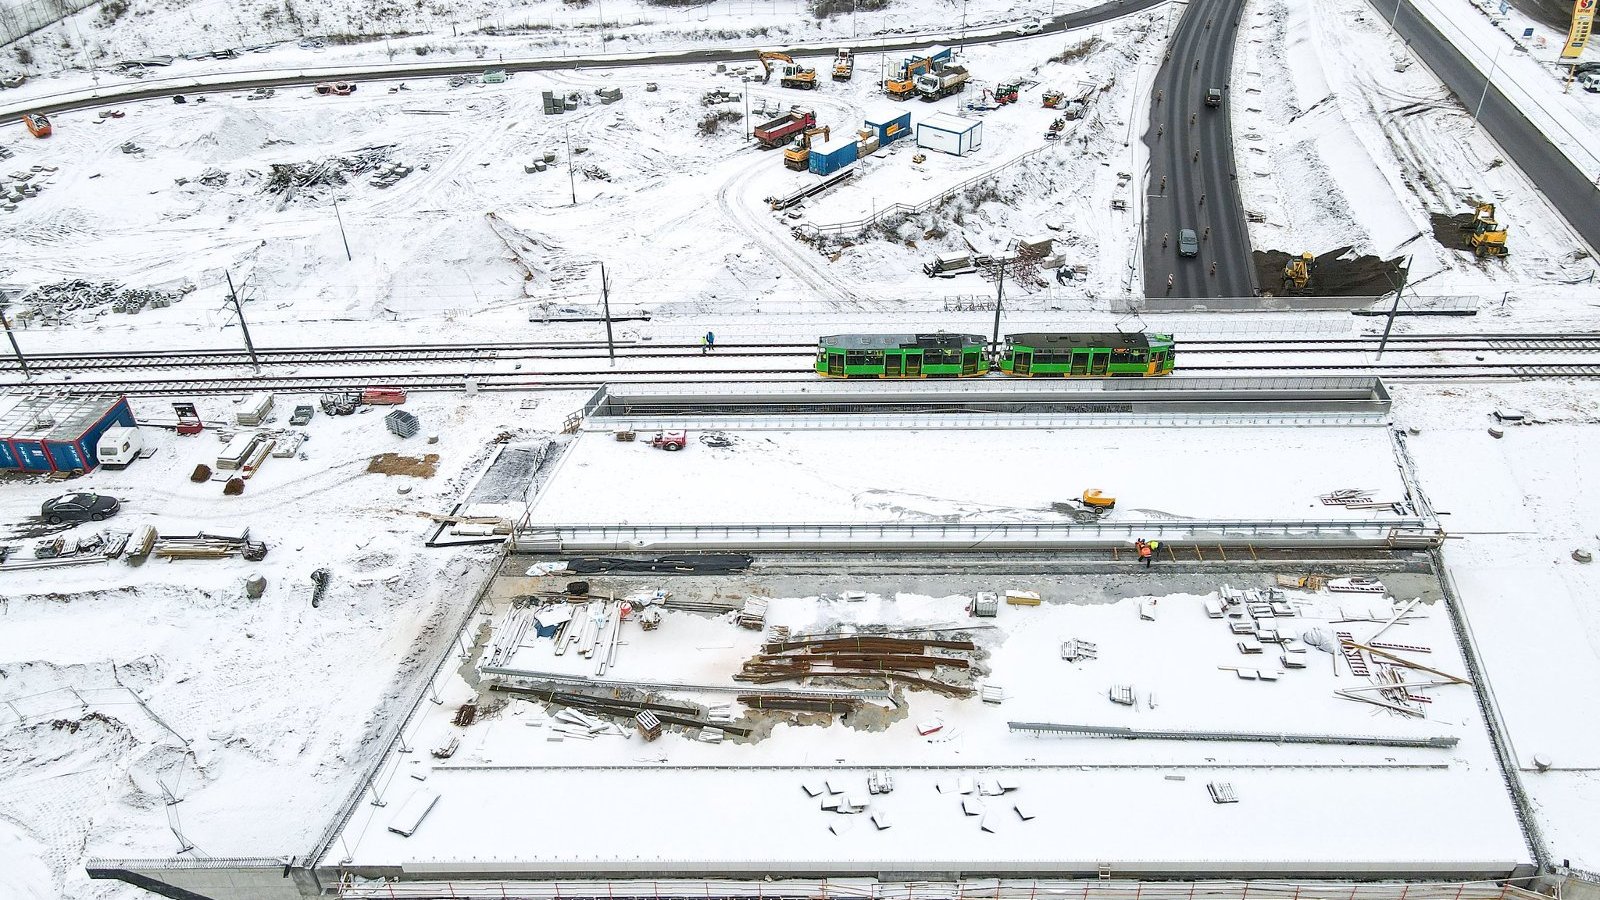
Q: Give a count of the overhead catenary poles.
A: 5